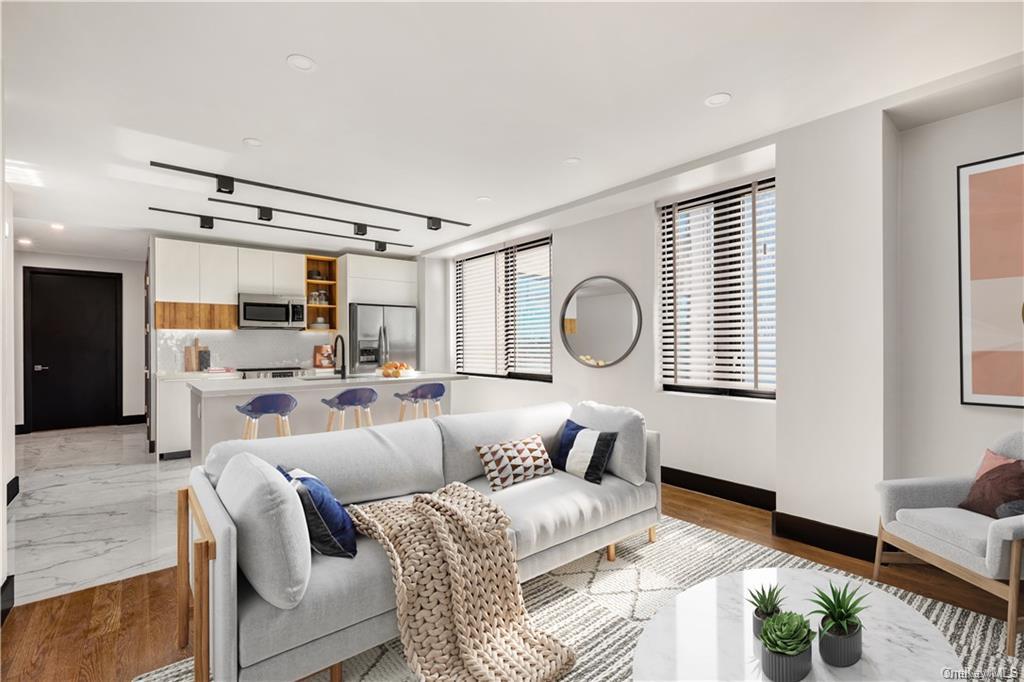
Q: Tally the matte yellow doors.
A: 0